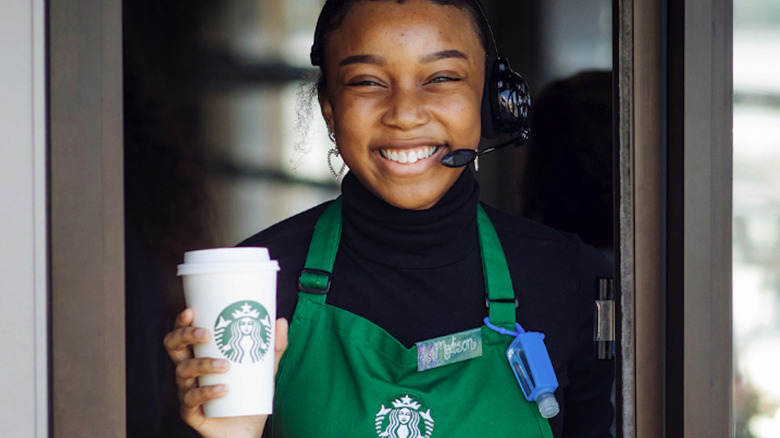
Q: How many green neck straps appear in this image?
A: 2